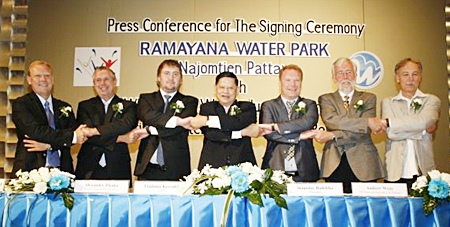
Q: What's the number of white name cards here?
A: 4